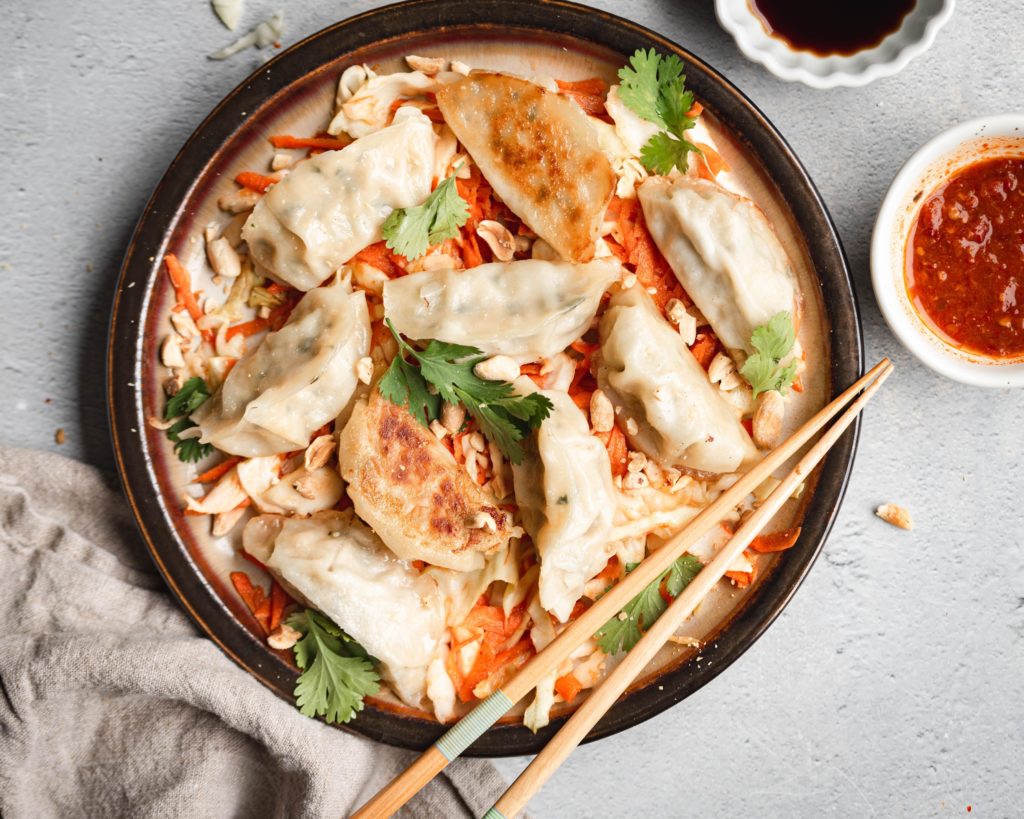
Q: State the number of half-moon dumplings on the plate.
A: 9